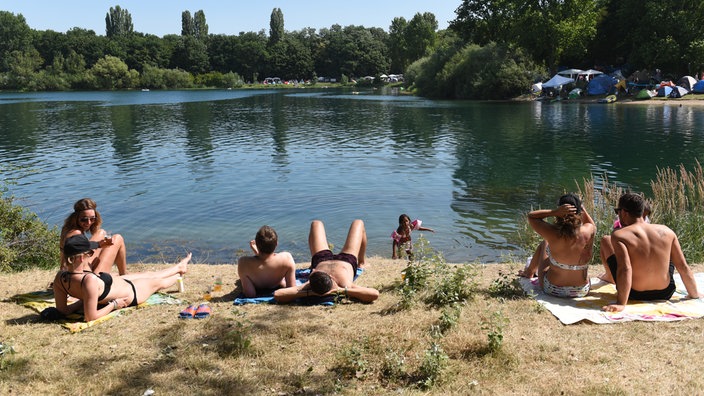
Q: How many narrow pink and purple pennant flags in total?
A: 0